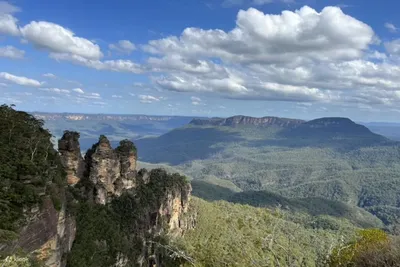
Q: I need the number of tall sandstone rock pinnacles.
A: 3